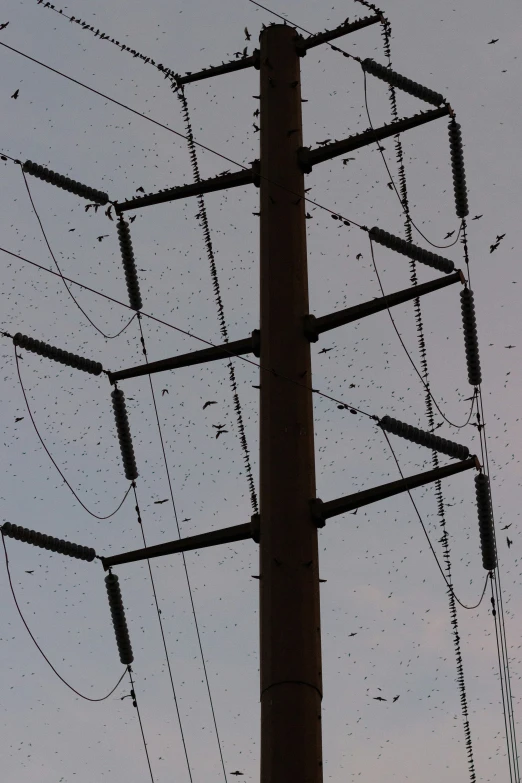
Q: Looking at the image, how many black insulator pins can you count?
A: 12